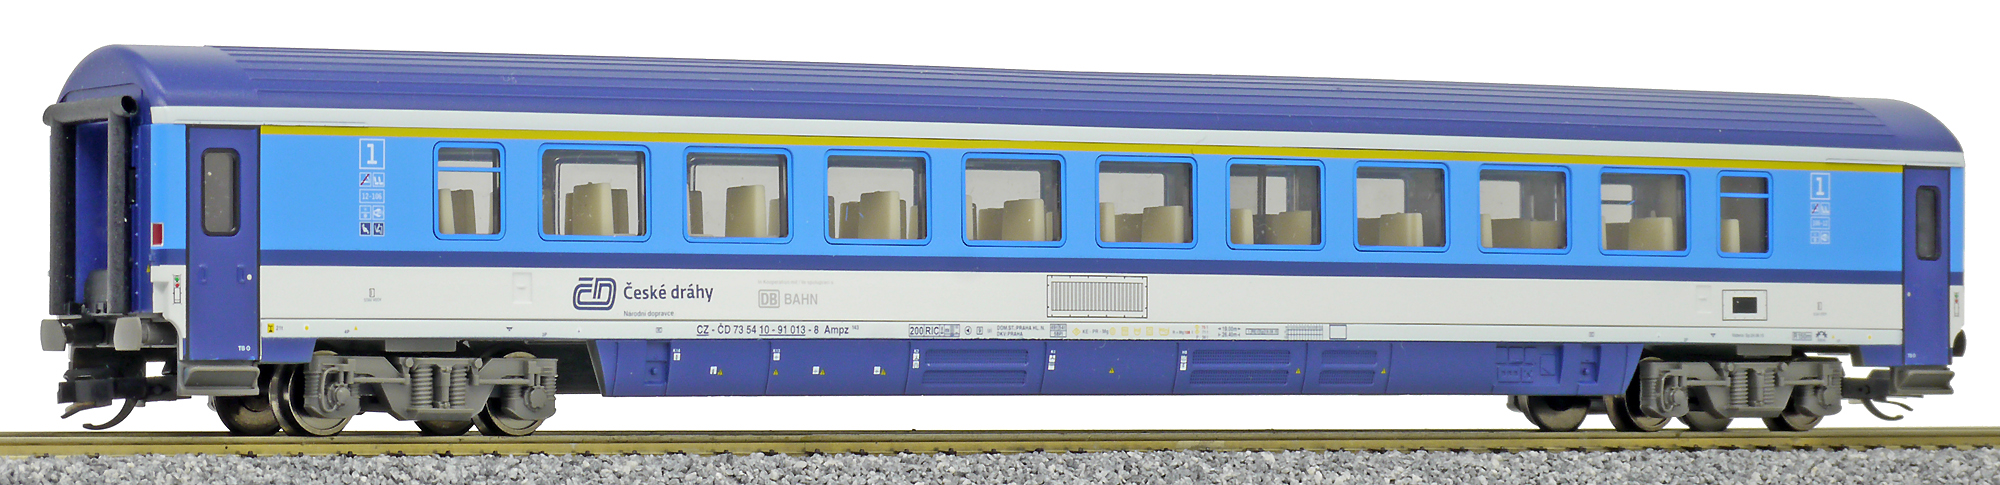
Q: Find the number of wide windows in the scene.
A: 9